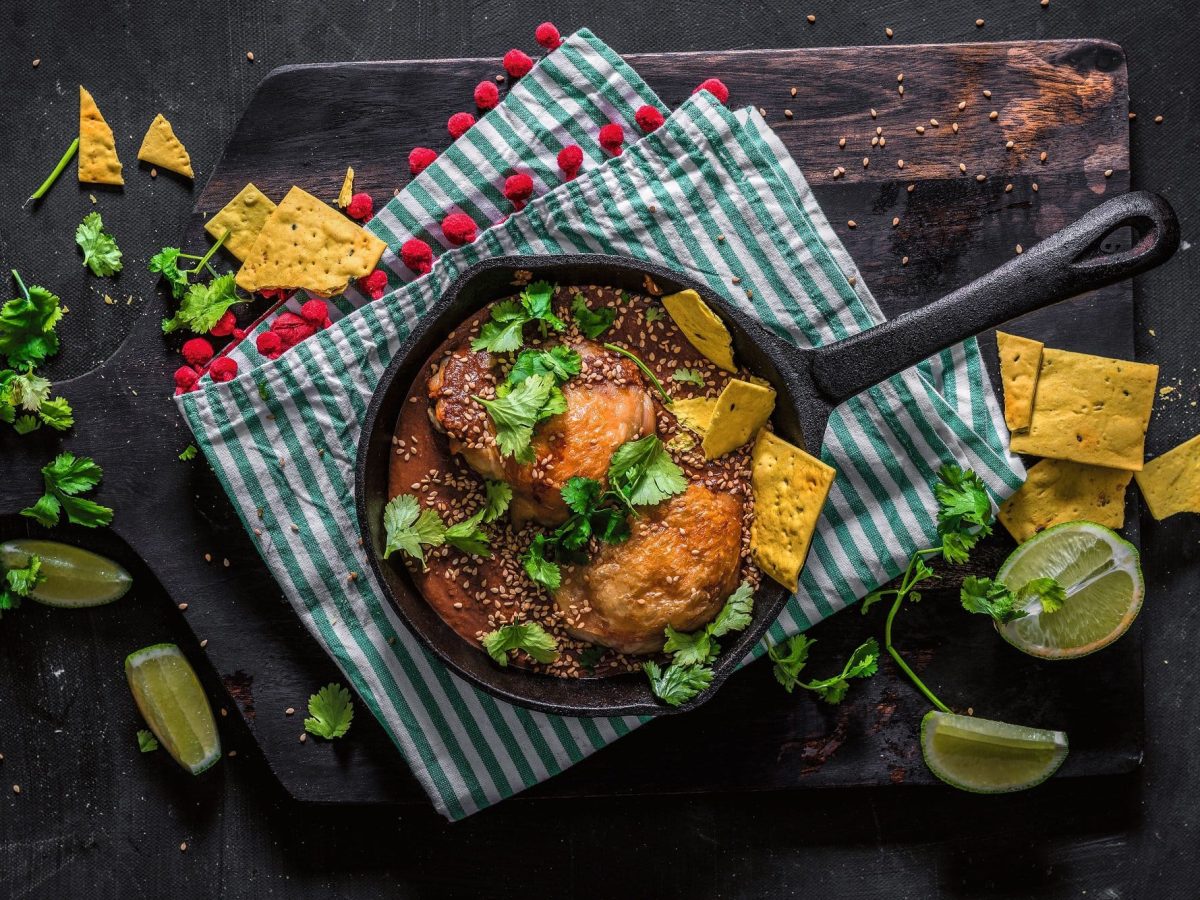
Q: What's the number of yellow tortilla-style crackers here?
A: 12